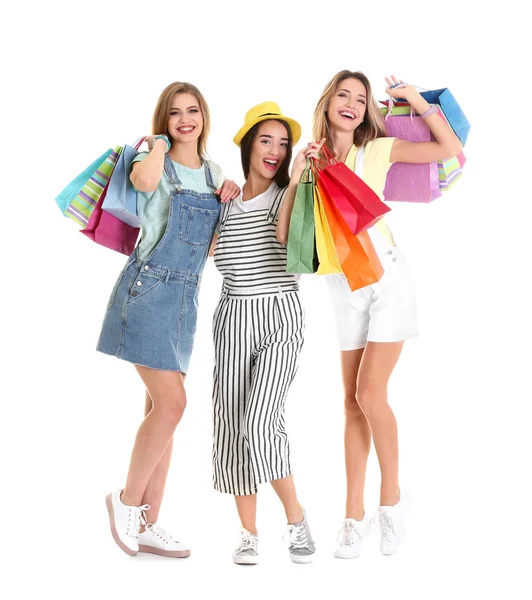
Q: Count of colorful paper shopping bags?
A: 12